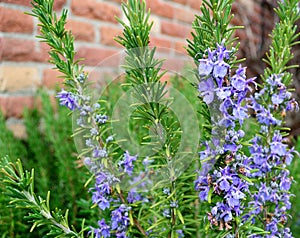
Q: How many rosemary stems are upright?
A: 4